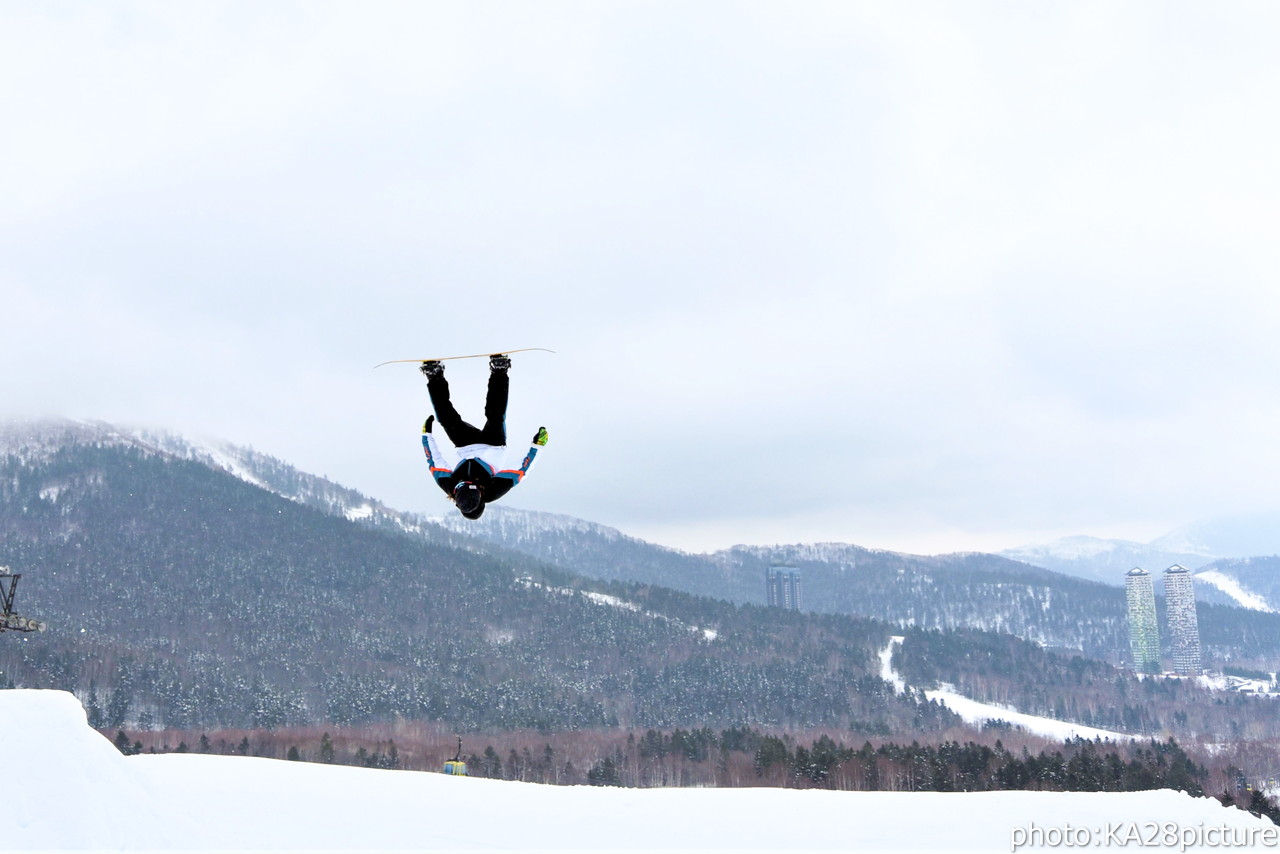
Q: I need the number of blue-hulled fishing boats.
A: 0